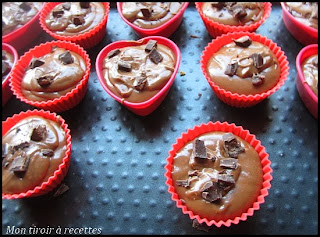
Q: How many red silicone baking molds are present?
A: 12